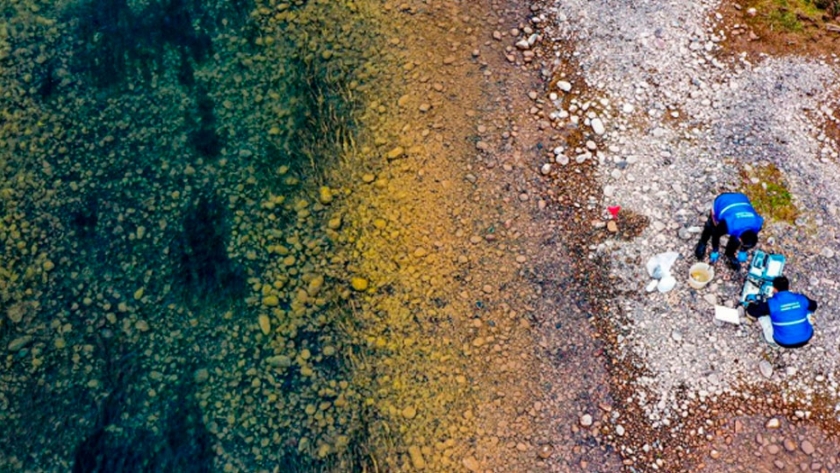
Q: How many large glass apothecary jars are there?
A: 0